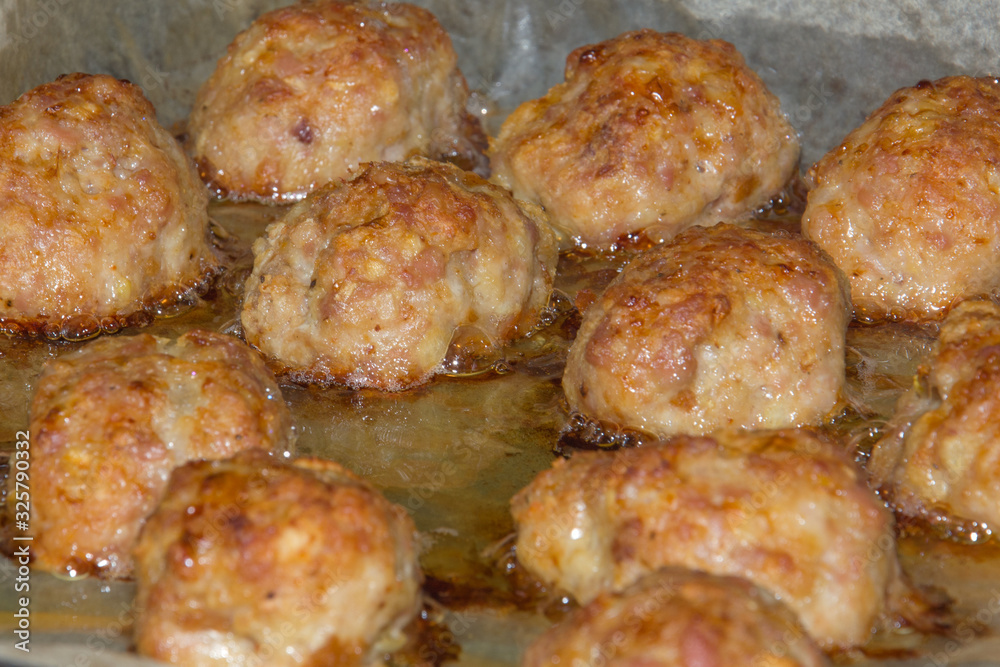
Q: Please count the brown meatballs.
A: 11